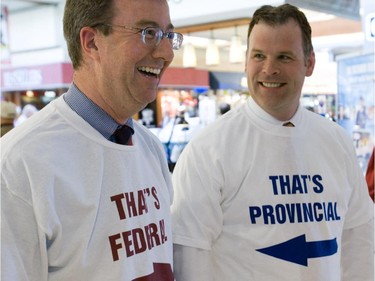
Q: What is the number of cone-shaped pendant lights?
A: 3